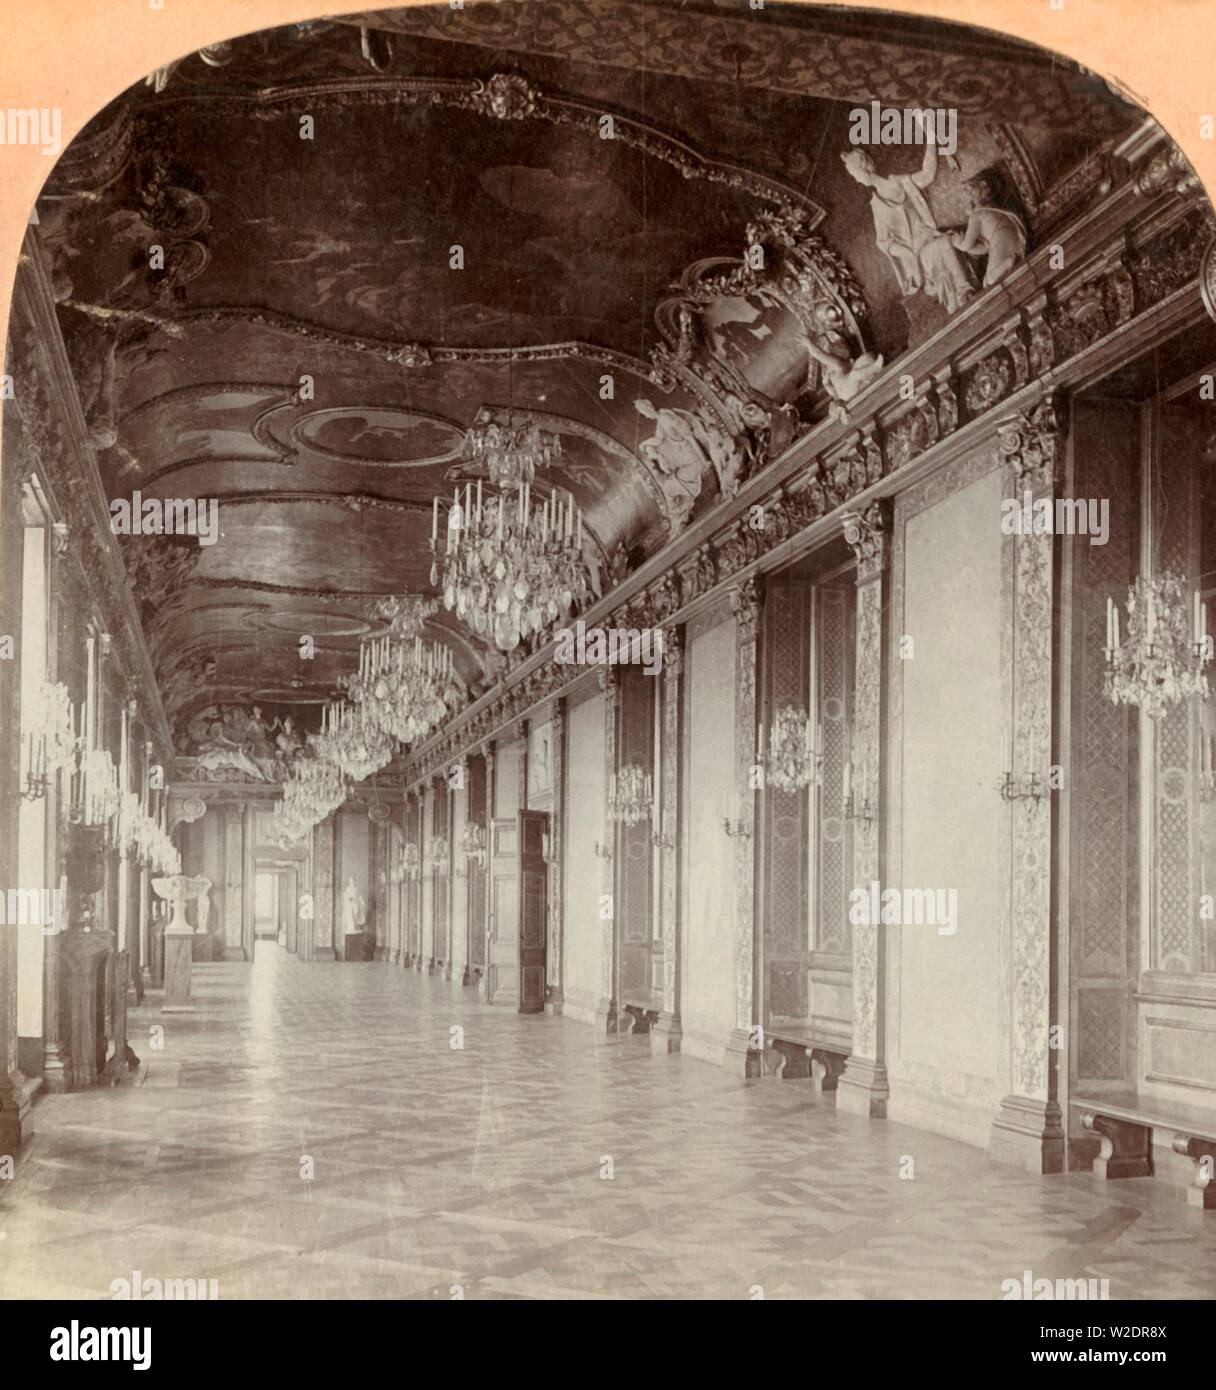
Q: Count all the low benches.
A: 3